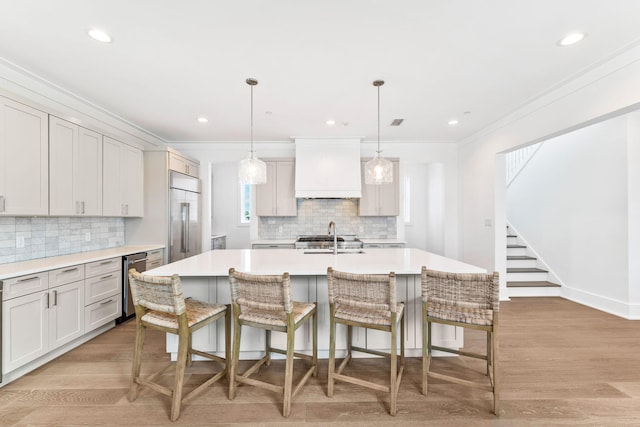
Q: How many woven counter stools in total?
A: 4